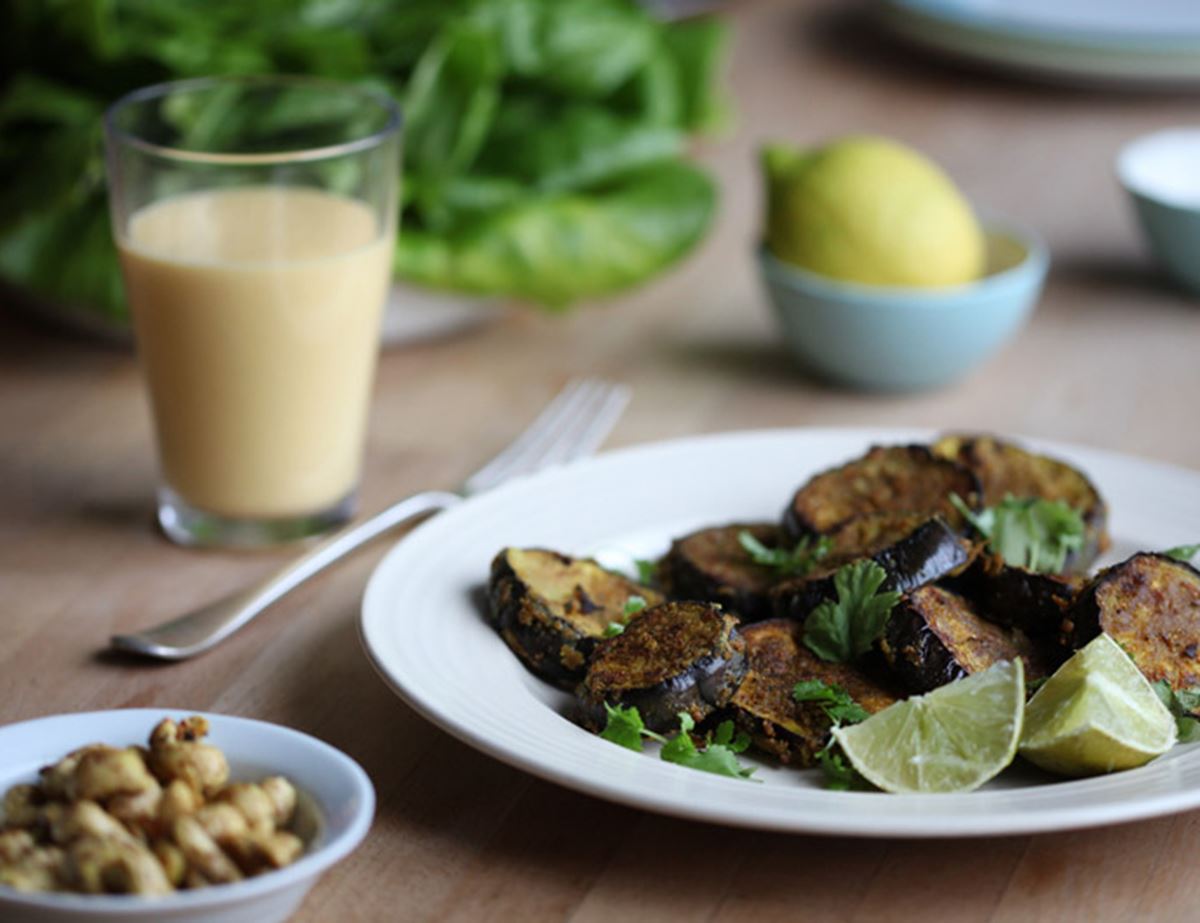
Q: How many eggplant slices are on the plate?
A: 10